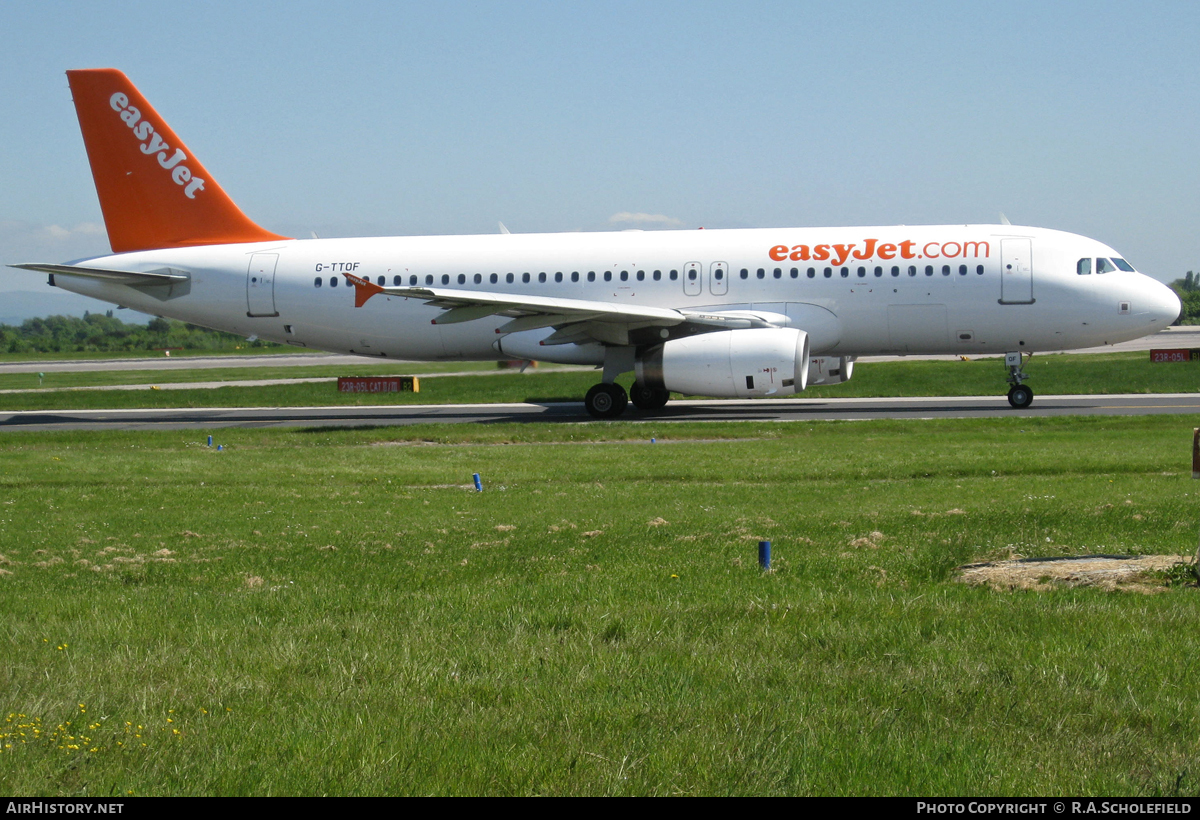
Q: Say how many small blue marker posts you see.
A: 5